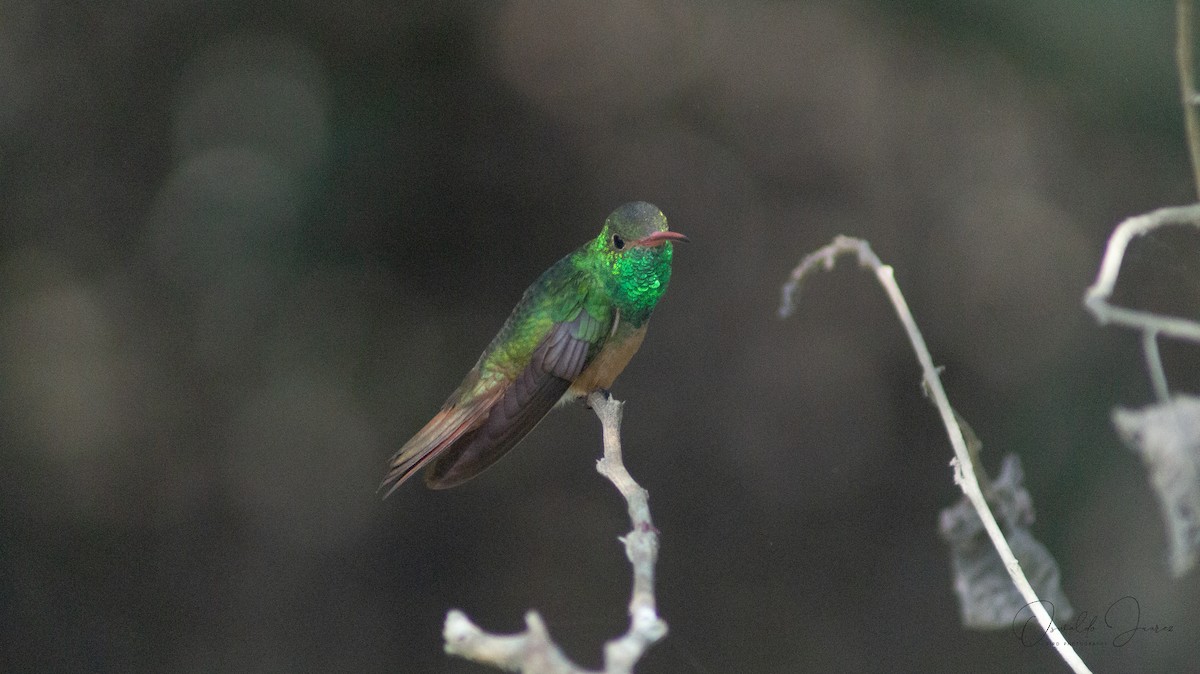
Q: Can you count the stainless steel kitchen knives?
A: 0